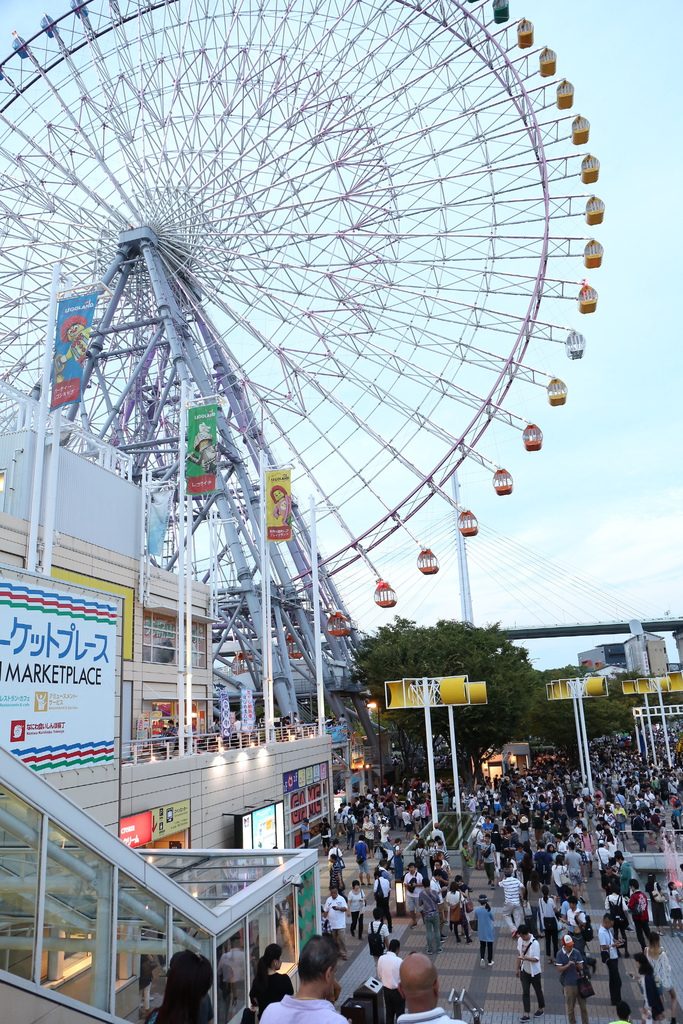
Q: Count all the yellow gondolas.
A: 9